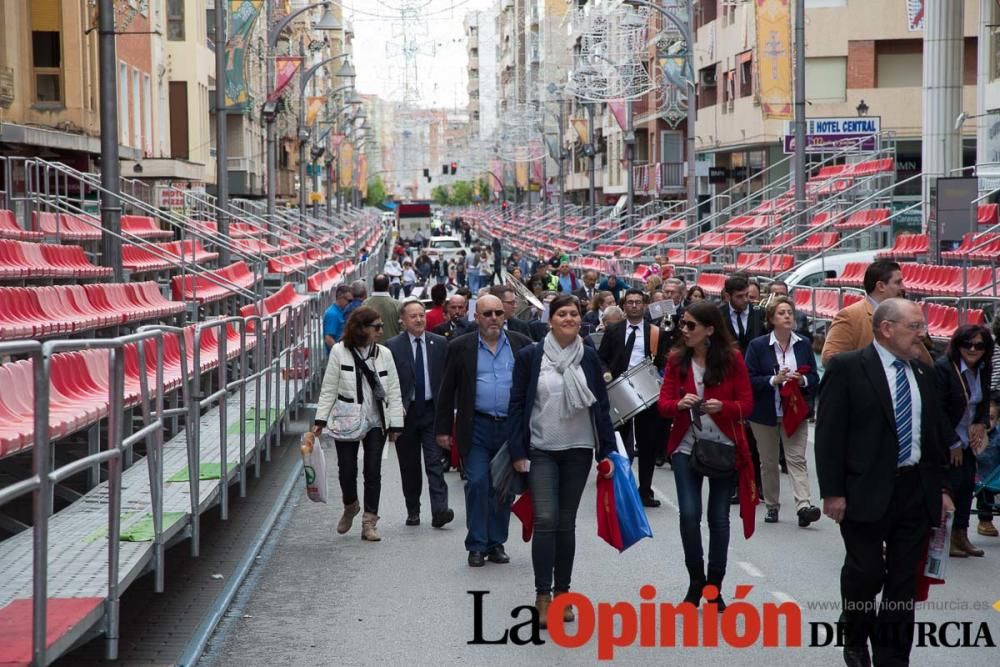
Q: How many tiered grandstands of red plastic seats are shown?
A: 2